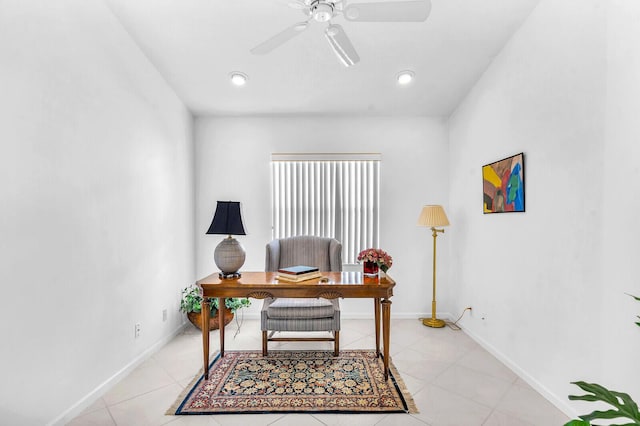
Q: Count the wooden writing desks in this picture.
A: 1